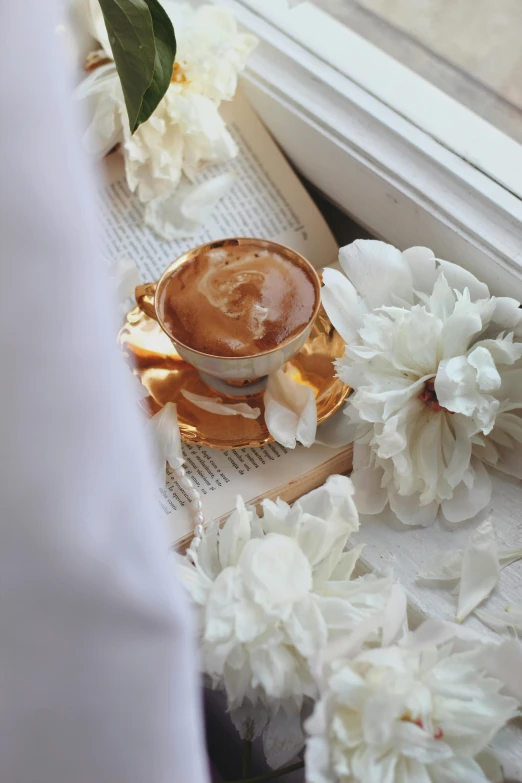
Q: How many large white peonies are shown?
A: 4